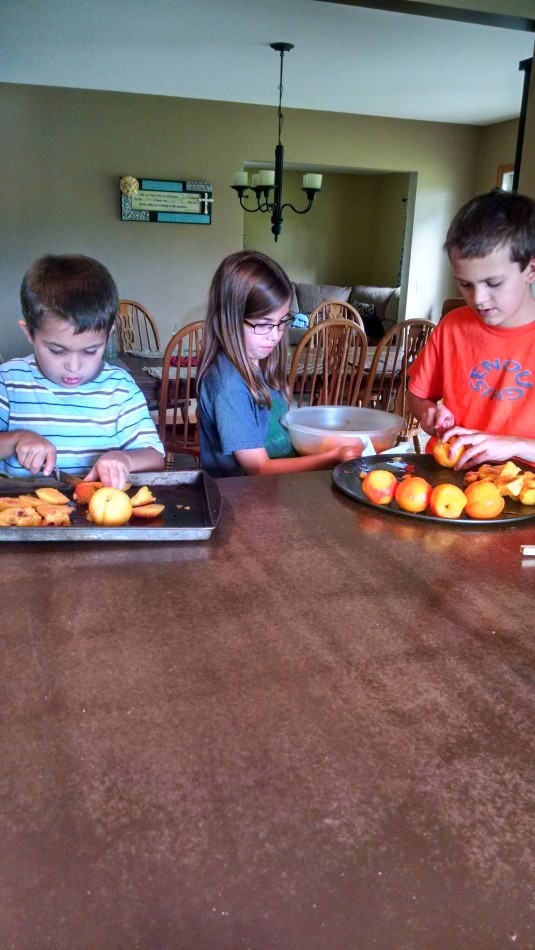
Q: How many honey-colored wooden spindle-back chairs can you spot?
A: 5